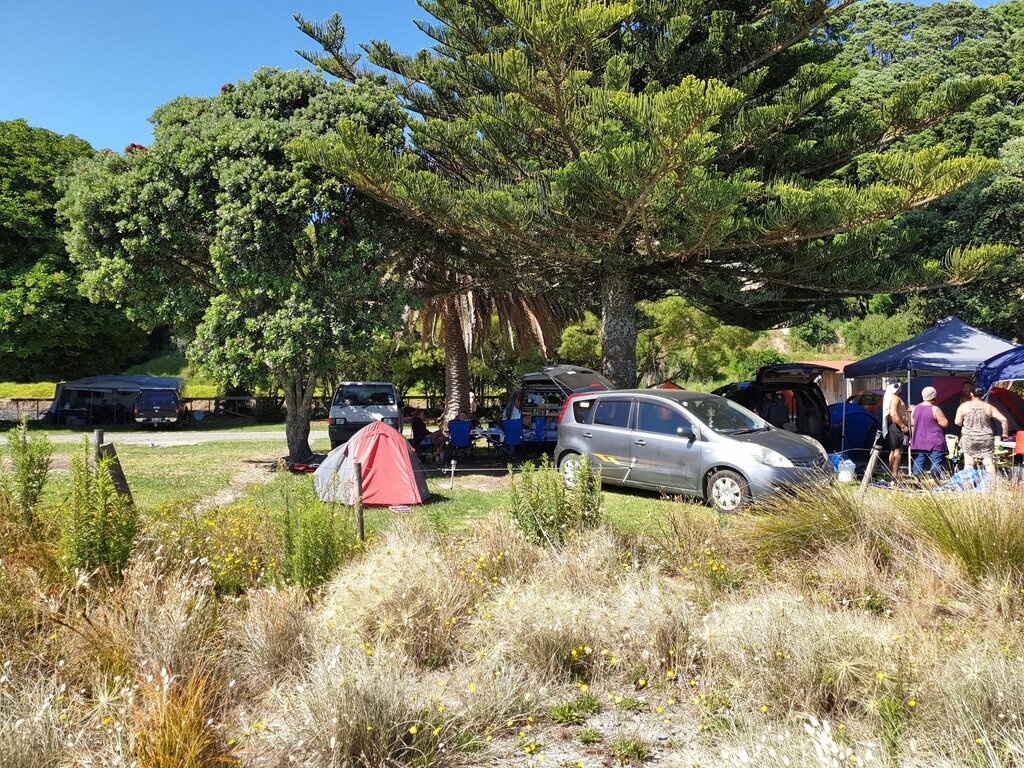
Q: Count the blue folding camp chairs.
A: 3